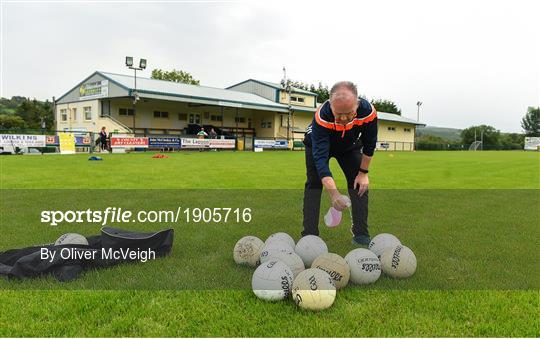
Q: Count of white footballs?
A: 11